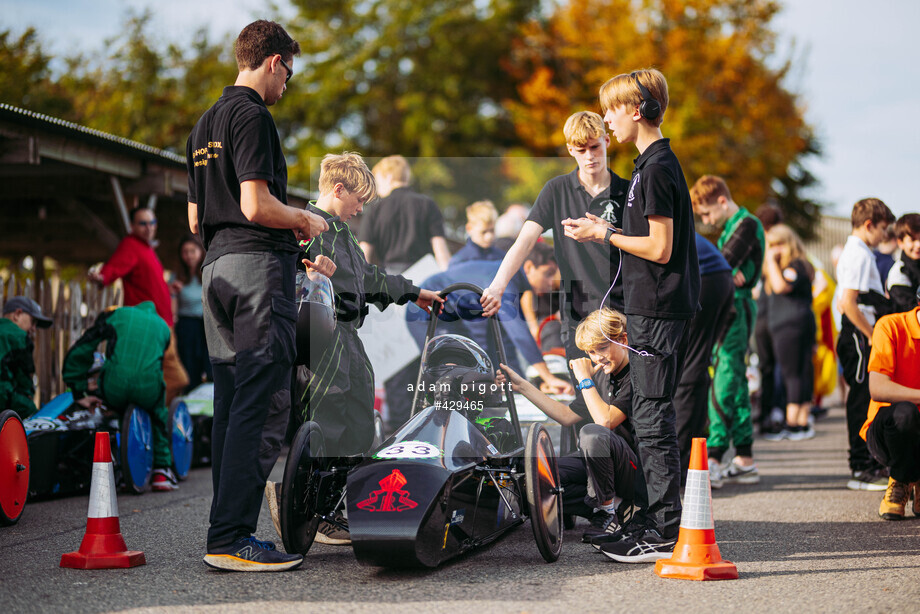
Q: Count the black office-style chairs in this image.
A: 0